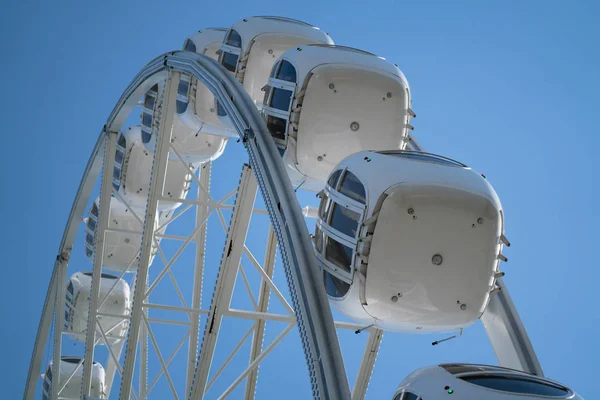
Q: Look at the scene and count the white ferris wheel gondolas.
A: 10